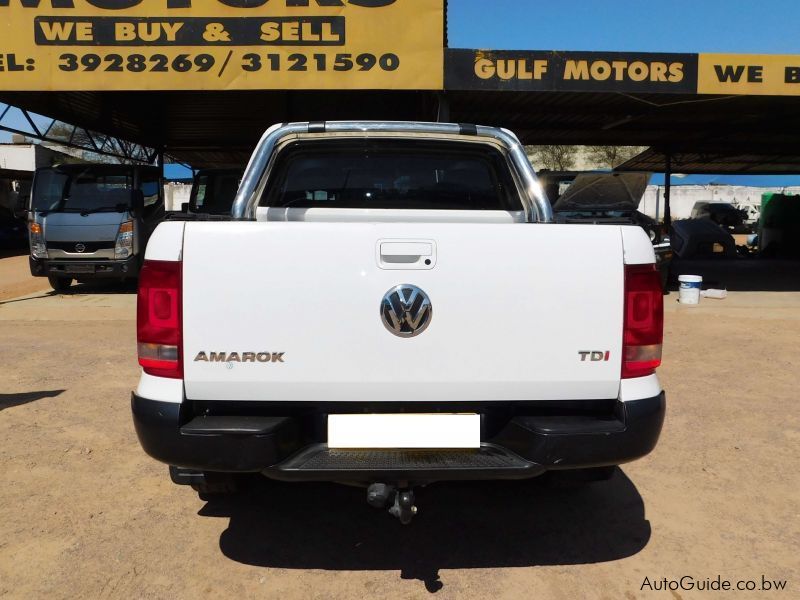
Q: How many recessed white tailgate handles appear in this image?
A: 1